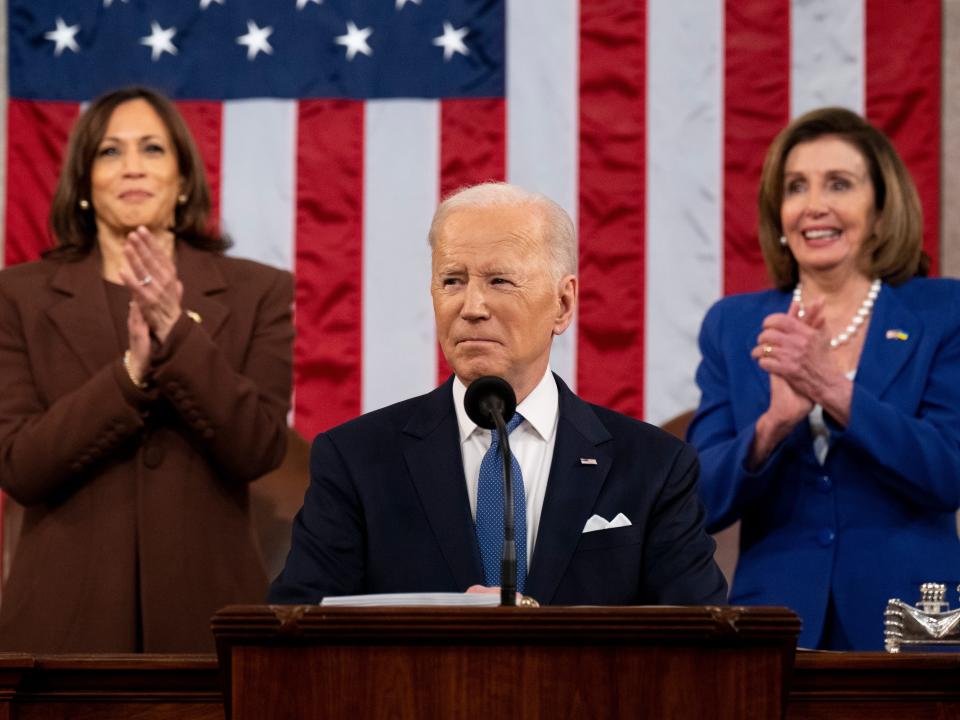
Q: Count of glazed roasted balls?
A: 0